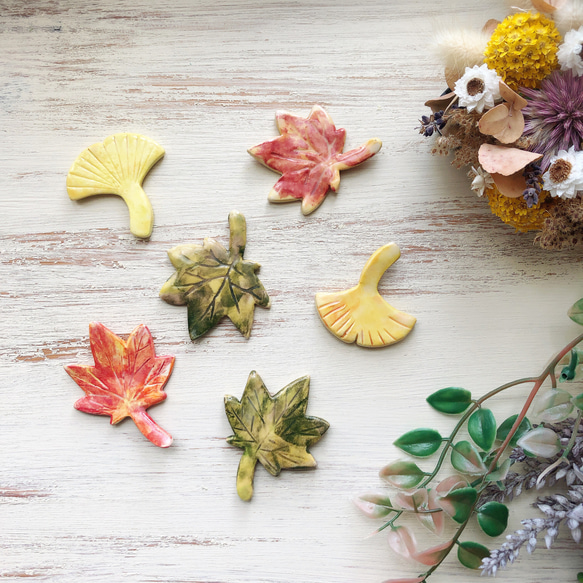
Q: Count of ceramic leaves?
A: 6